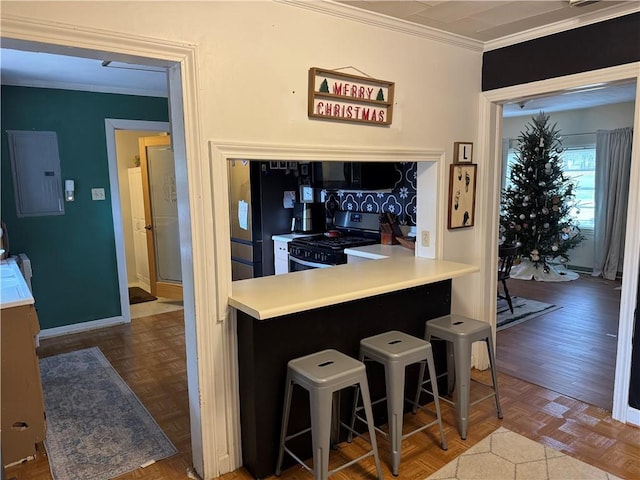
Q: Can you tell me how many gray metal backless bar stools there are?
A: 3